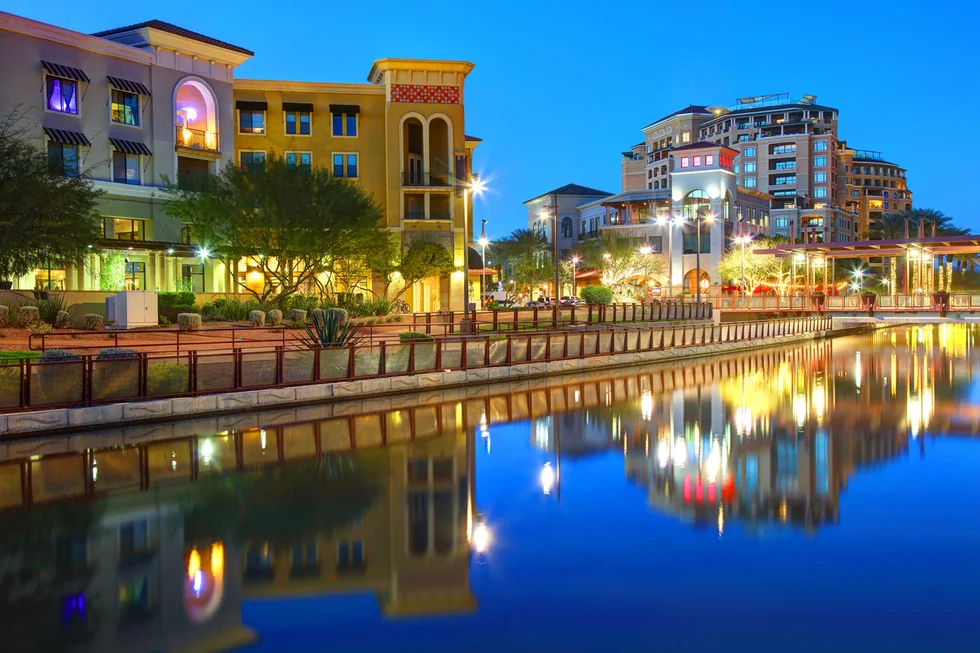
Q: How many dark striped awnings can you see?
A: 4